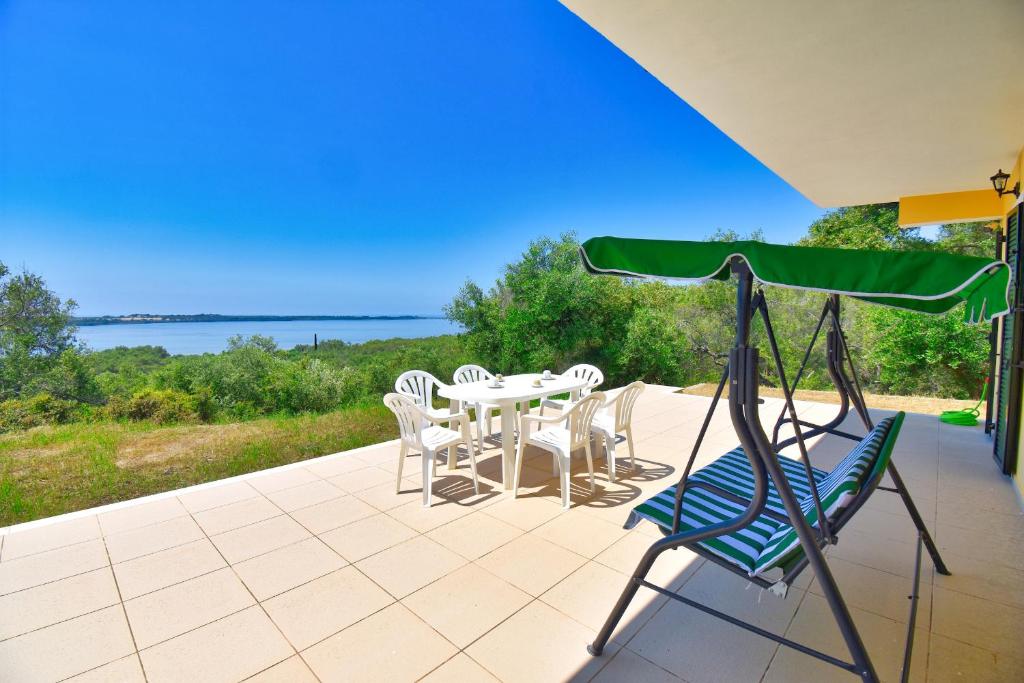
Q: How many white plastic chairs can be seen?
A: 6